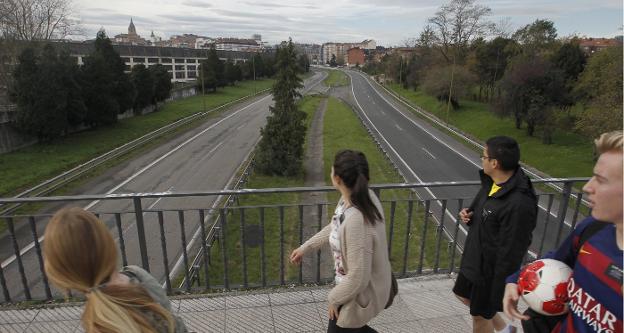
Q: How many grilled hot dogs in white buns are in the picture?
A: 0